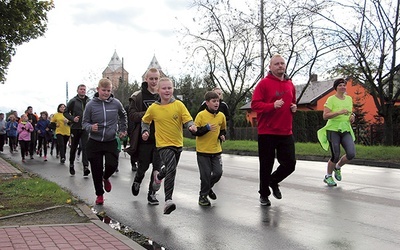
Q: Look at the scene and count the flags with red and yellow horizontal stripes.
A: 0